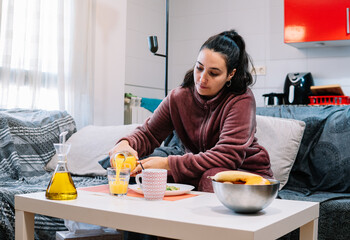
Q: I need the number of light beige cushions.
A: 2